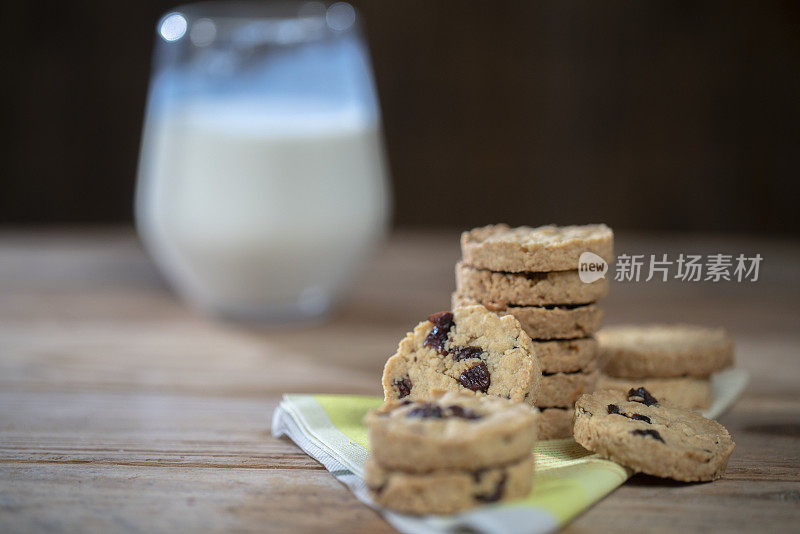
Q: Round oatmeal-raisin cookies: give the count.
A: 12